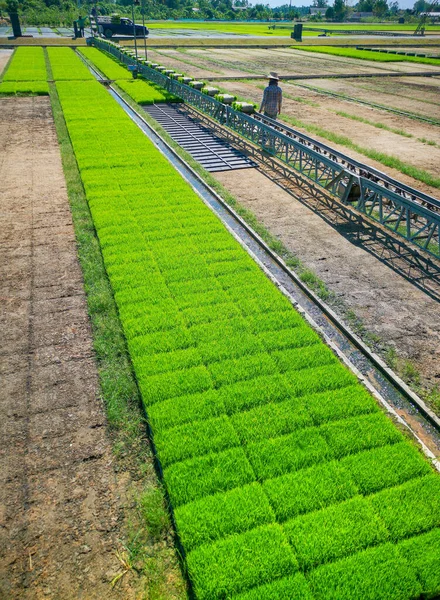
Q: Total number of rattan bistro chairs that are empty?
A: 0